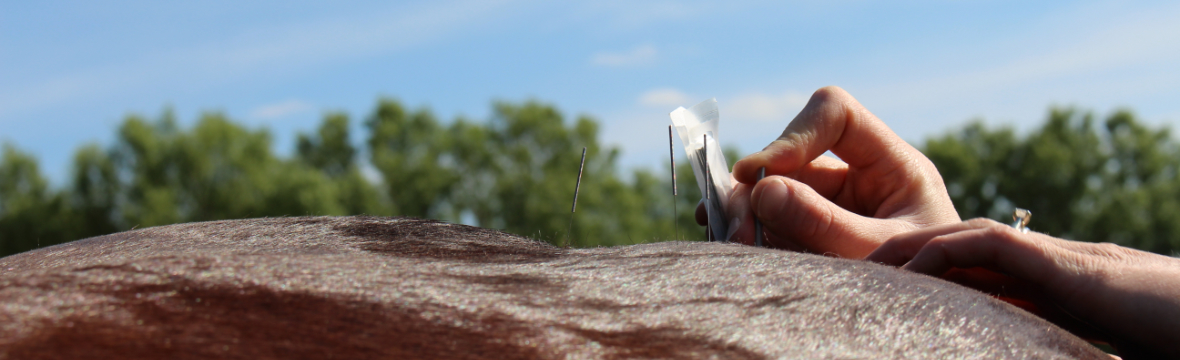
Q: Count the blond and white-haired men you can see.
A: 0